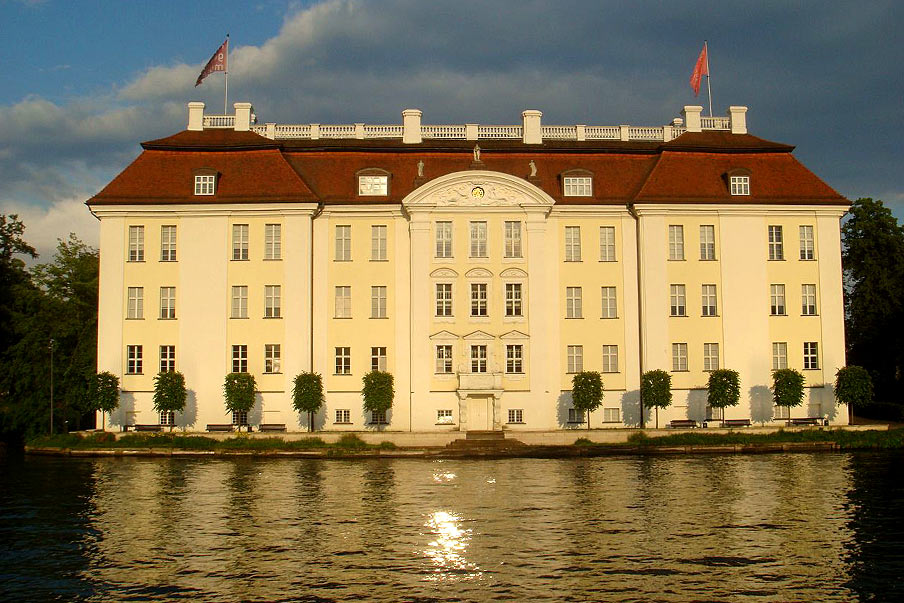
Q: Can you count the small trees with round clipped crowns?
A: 10